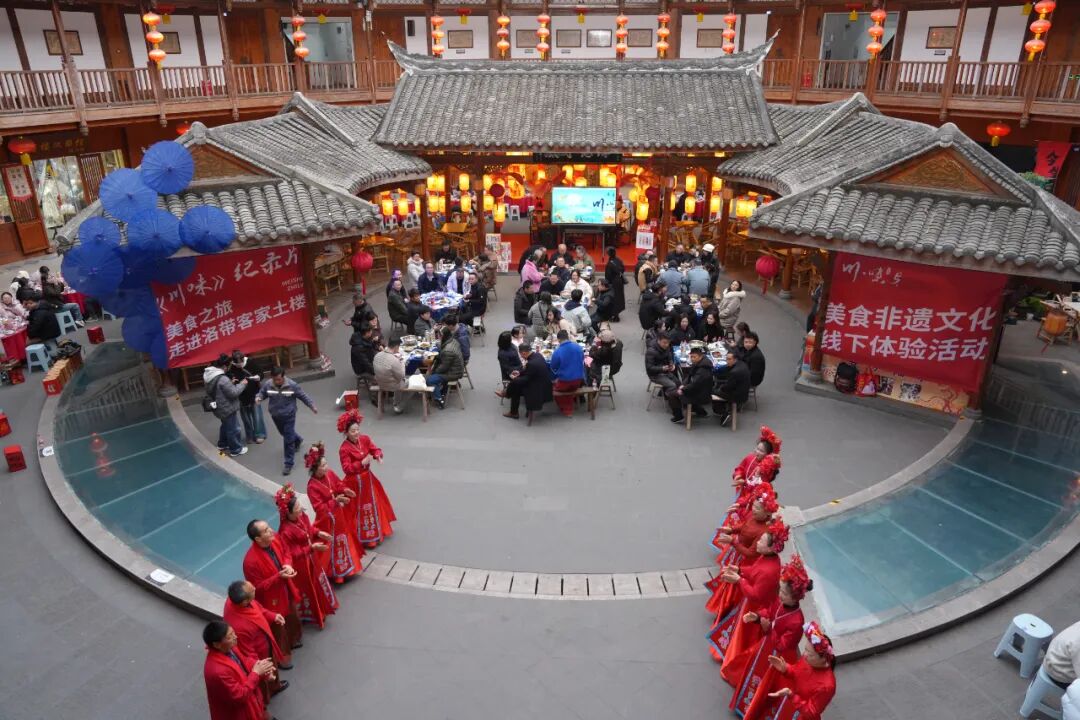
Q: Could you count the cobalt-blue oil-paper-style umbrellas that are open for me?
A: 11